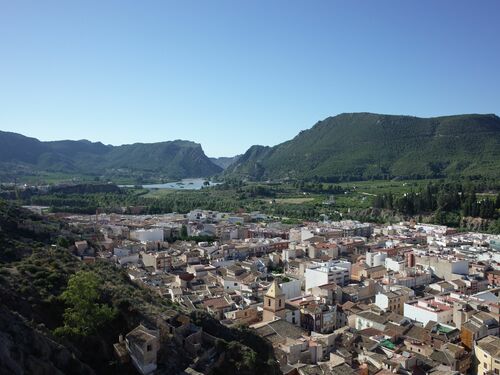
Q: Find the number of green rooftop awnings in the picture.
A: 2